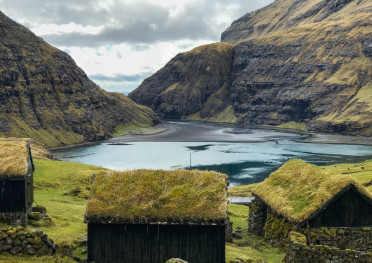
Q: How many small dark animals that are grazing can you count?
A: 3